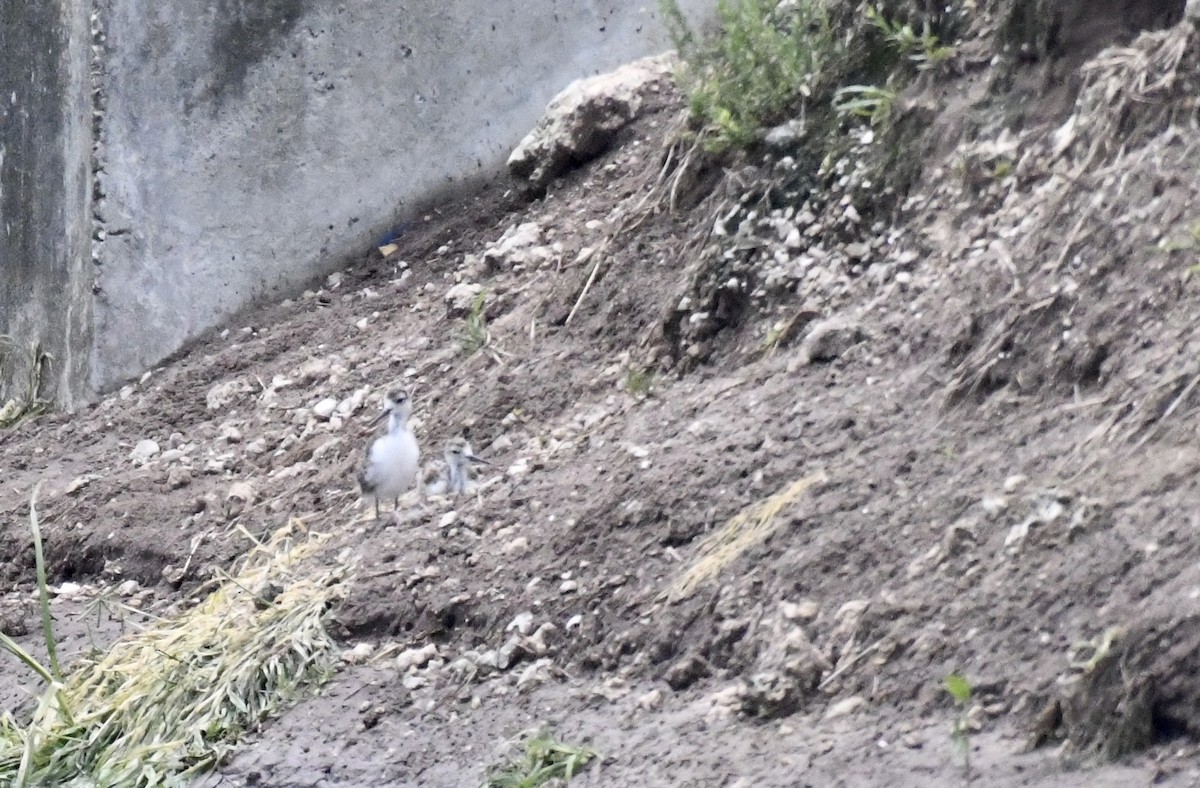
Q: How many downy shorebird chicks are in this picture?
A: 2